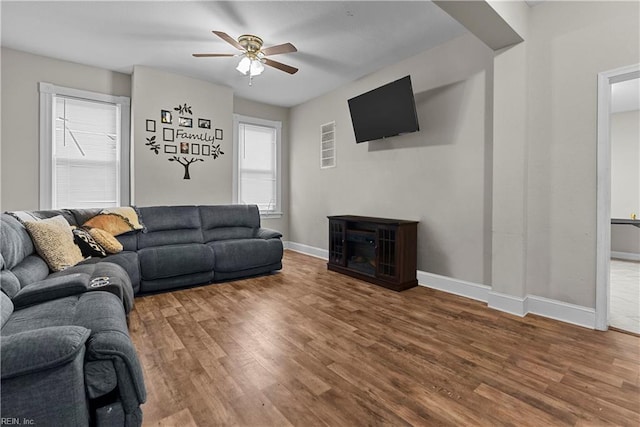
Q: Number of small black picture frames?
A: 10